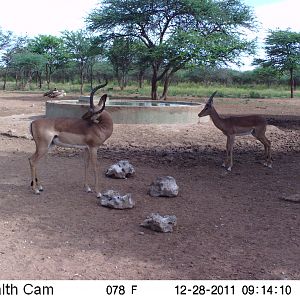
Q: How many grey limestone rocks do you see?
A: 4